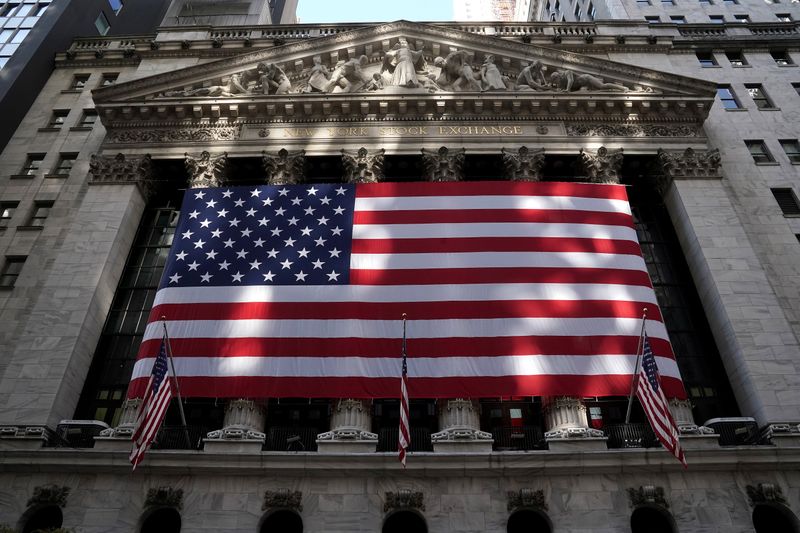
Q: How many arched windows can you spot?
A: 7